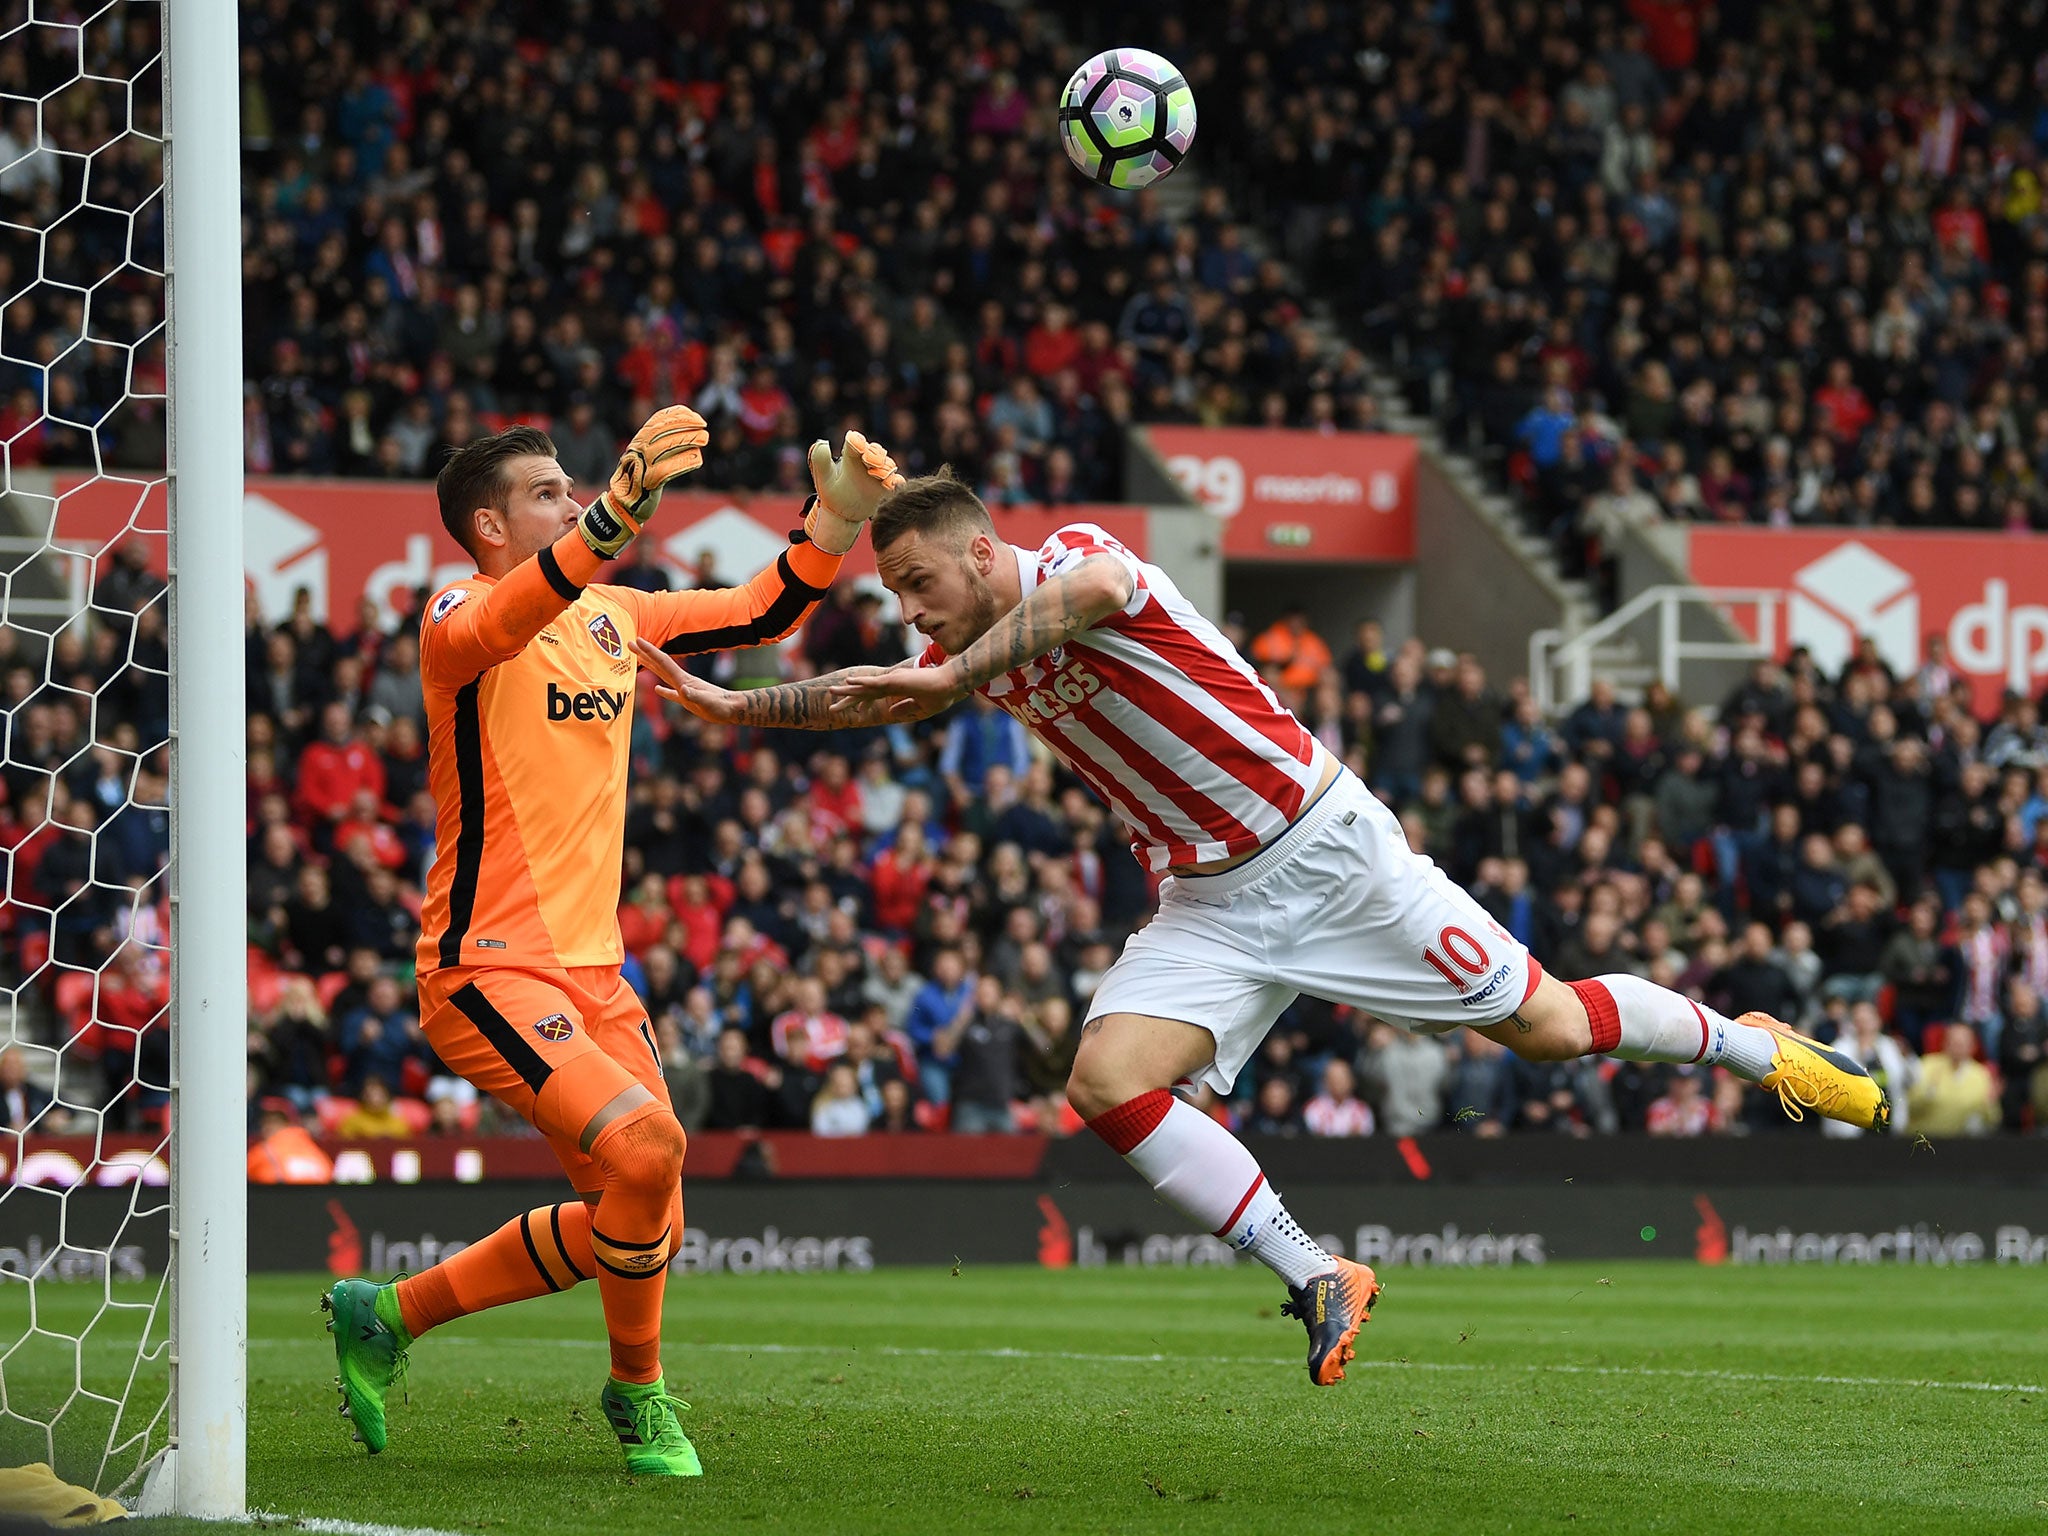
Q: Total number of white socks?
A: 2